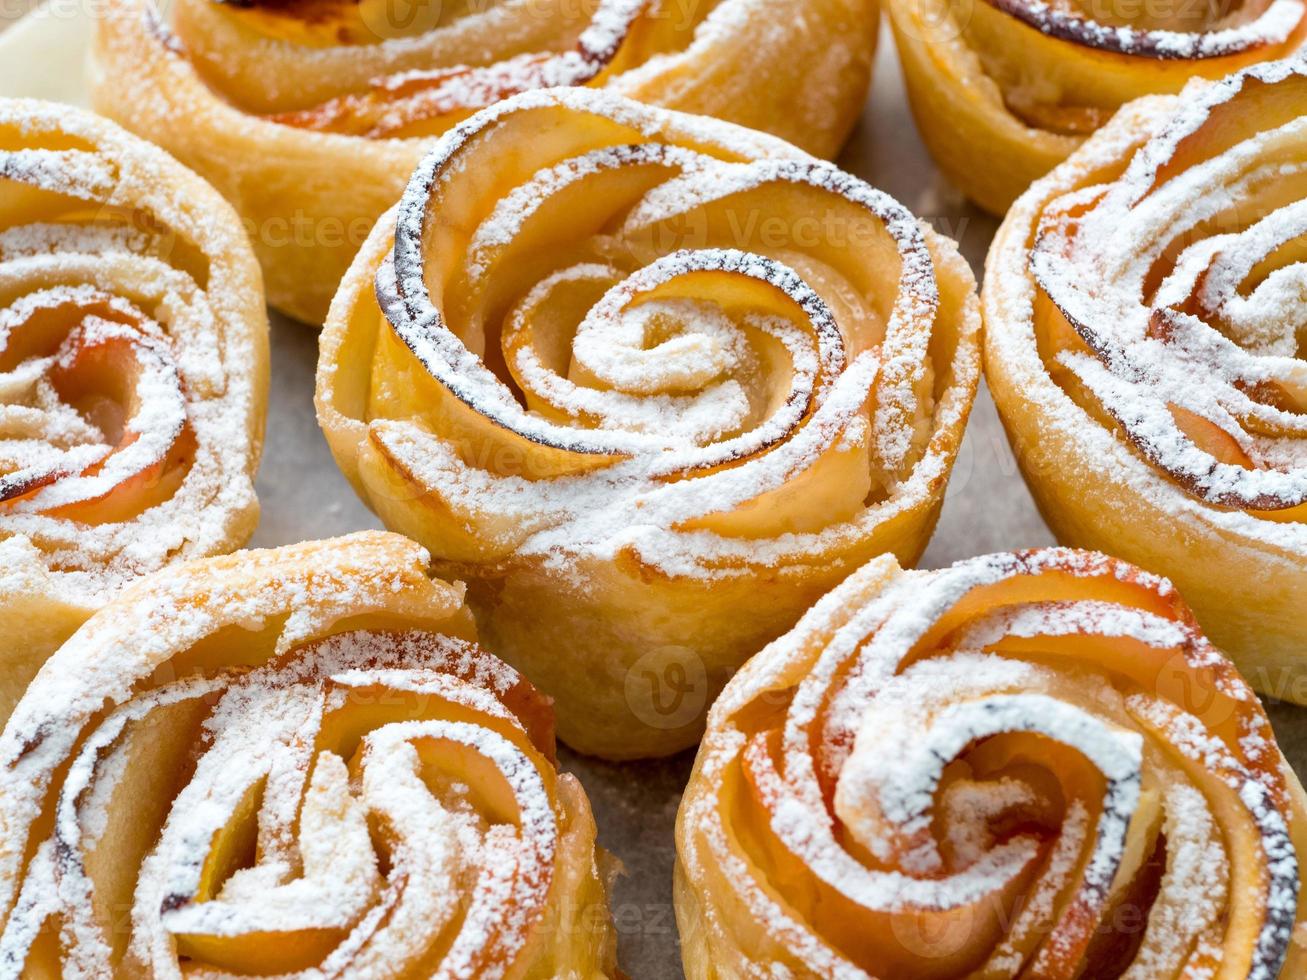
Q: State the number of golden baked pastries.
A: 7